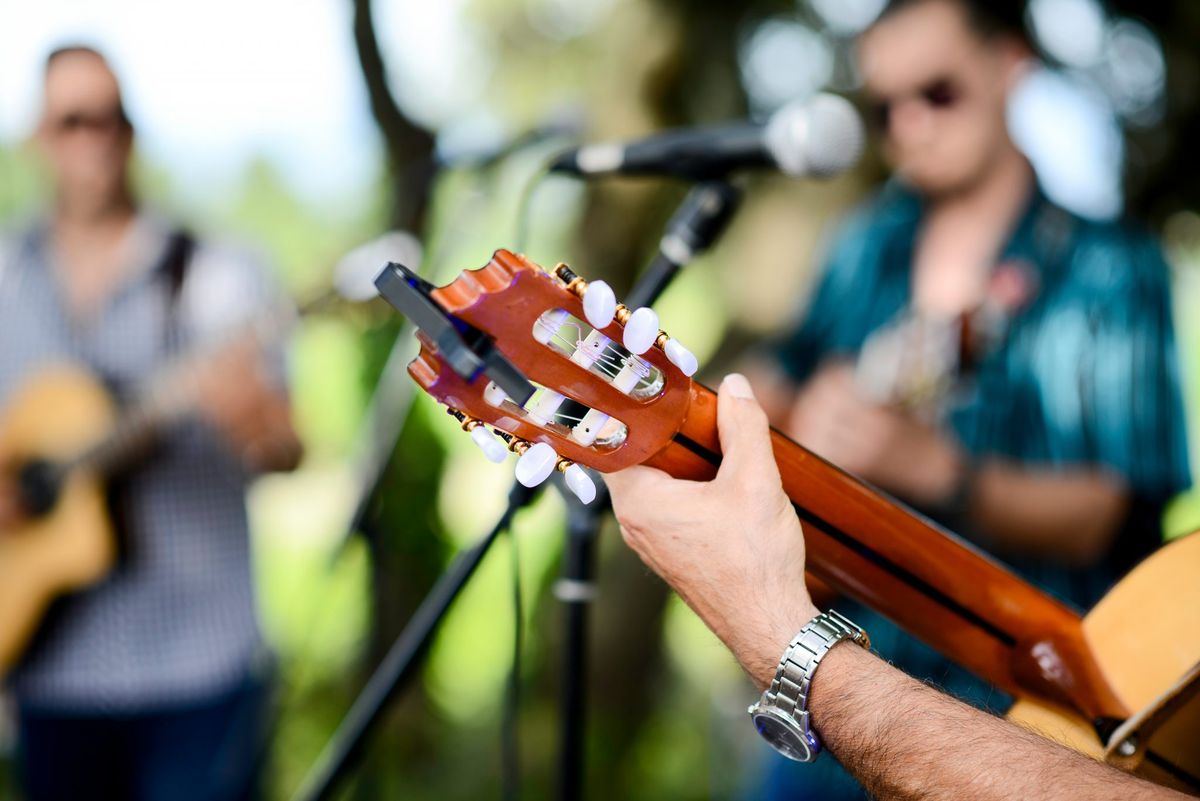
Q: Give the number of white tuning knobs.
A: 6